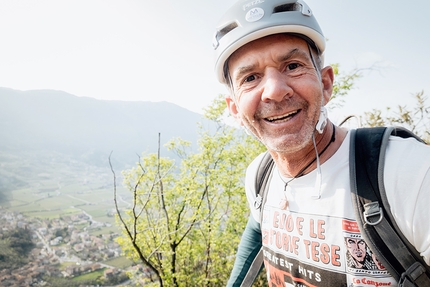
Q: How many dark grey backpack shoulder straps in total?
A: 2